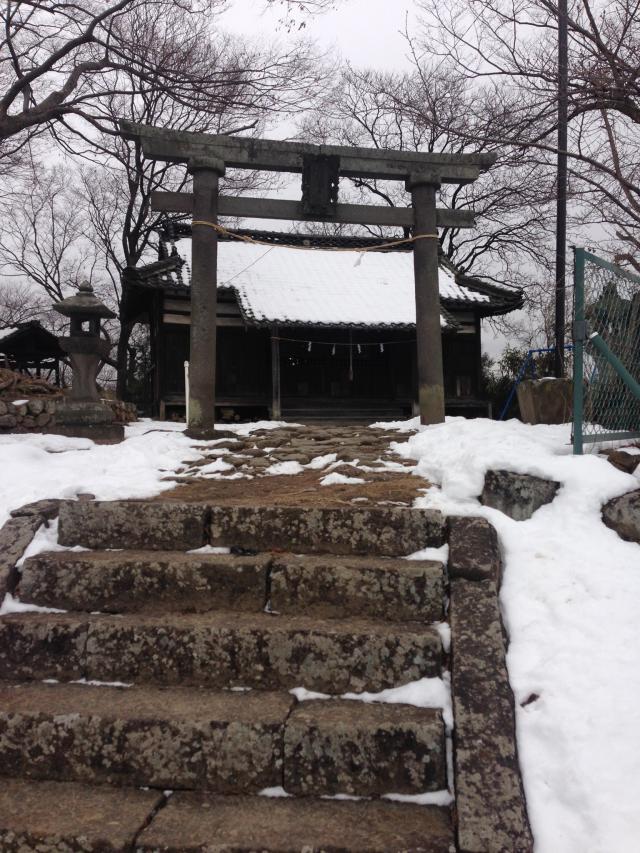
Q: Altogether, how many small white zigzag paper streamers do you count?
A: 4